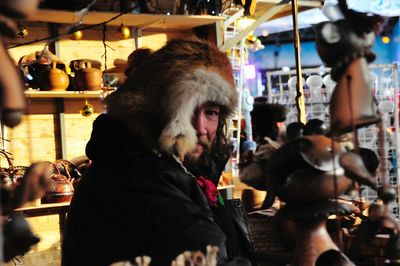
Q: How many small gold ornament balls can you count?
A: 4